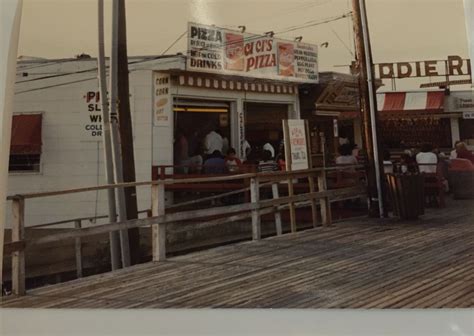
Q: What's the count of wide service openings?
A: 2